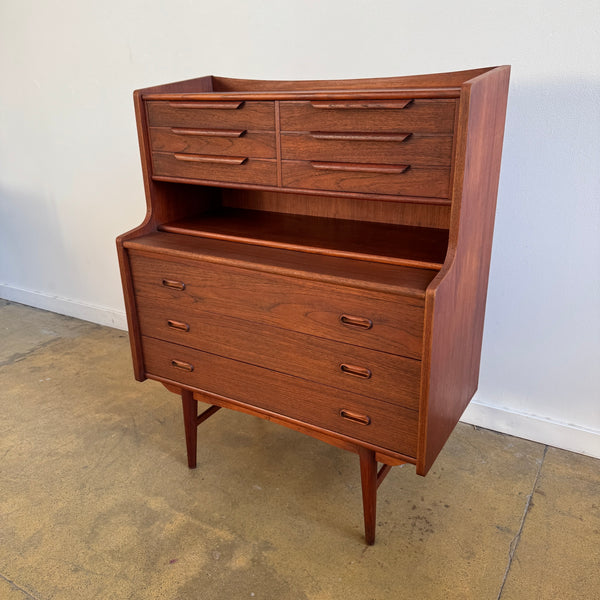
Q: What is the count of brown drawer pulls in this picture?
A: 12